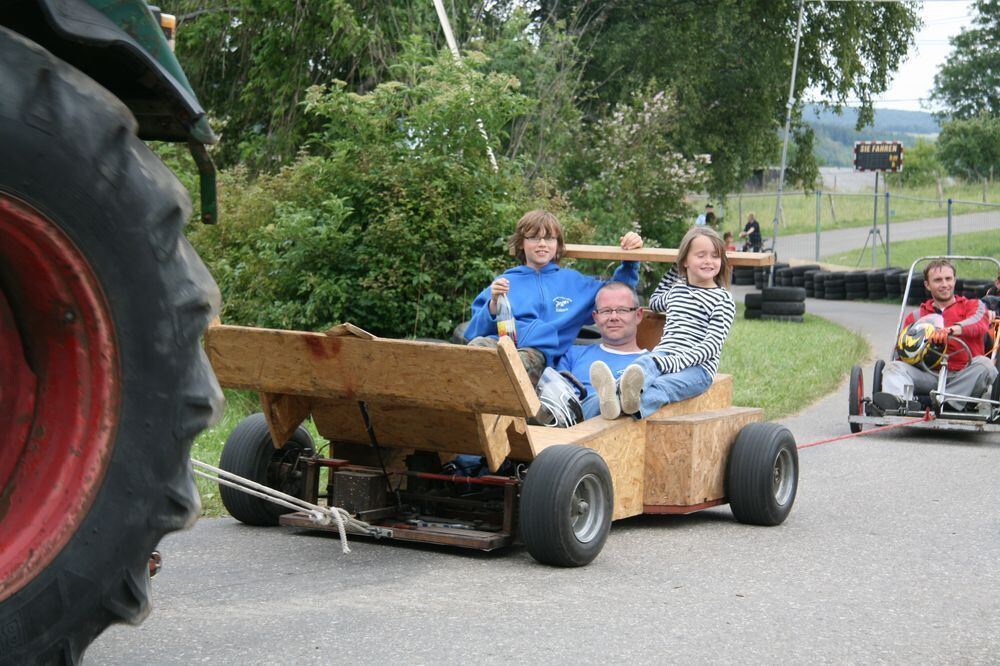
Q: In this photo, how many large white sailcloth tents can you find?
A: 0